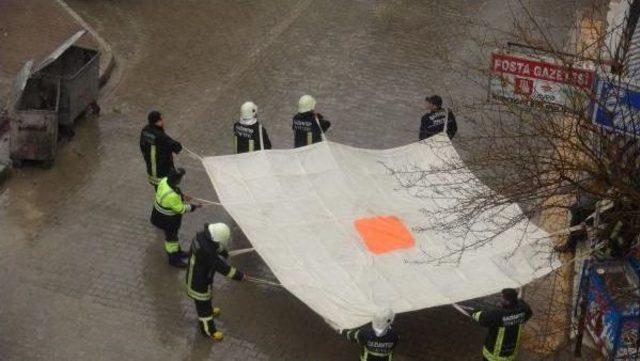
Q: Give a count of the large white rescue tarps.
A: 1